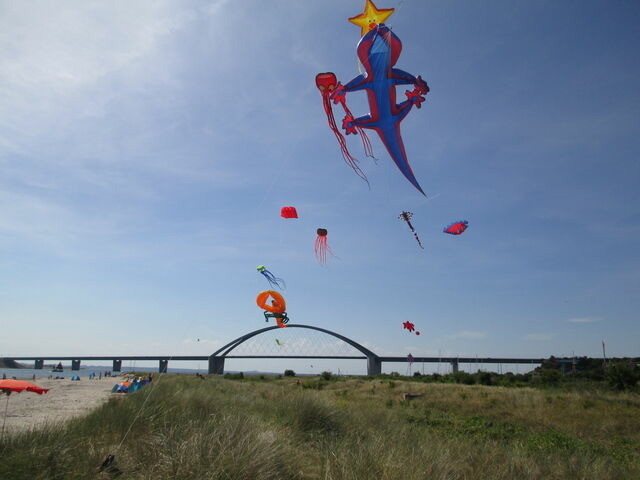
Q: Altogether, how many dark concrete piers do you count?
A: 7